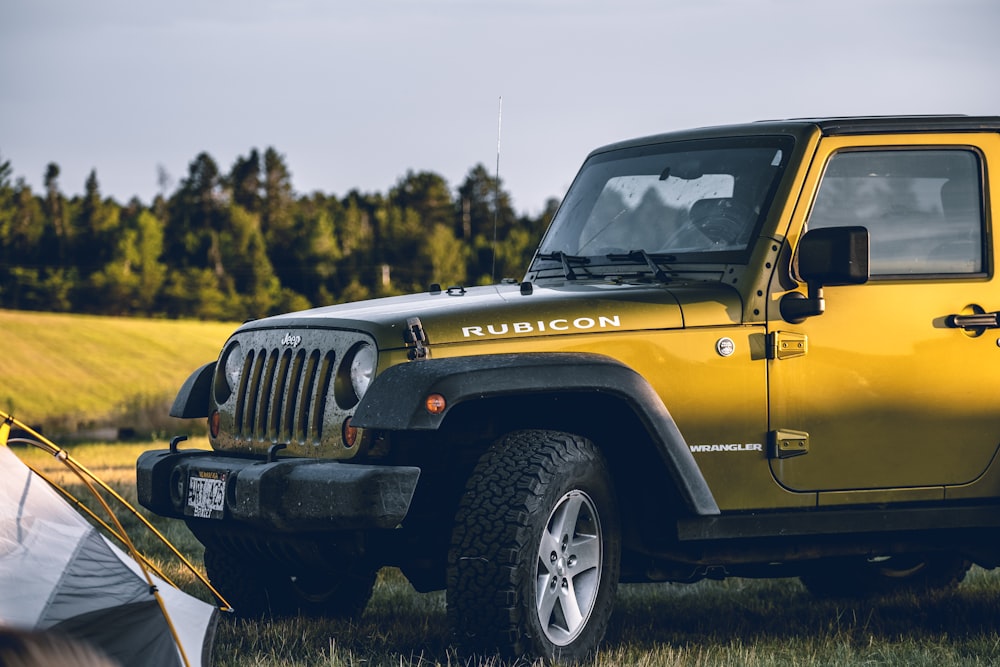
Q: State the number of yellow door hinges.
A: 2